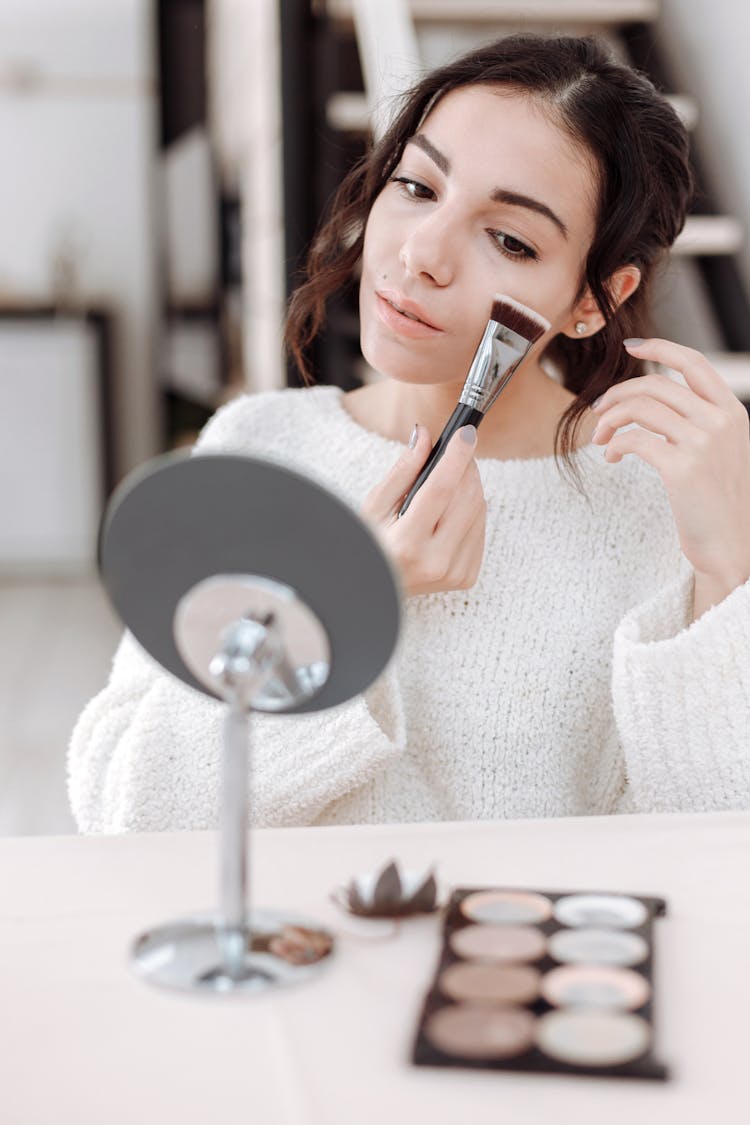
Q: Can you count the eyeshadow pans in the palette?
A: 8